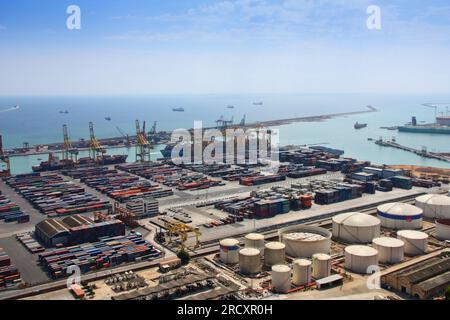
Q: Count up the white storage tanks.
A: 15